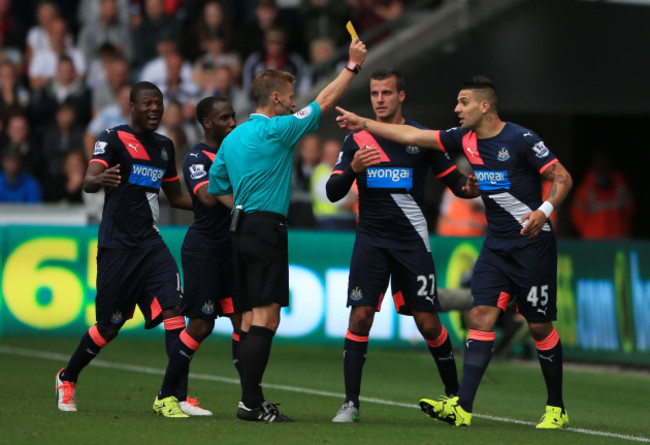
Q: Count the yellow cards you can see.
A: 1